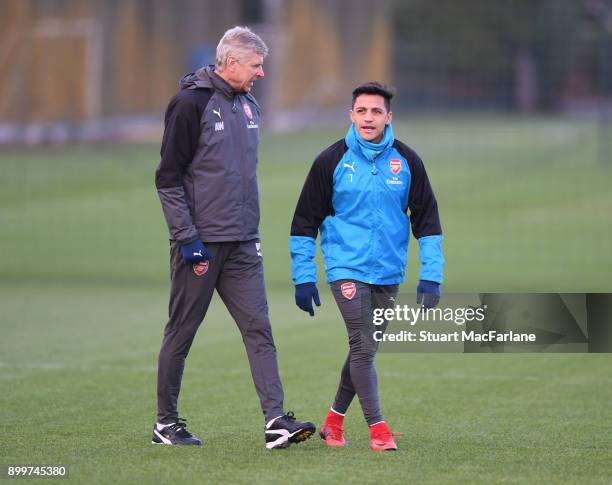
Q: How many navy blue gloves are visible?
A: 3